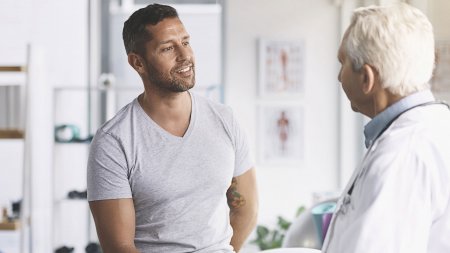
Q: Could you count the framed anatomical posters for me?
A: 2